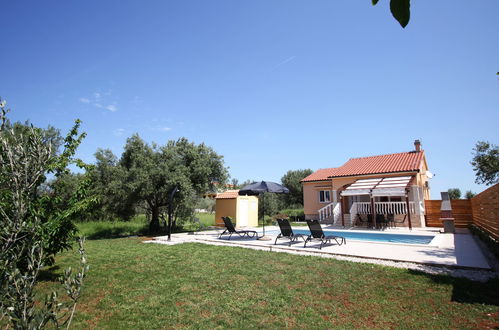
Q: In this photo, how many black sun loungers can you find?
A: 3